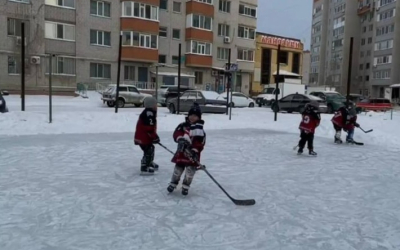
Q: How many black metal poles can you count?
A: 6